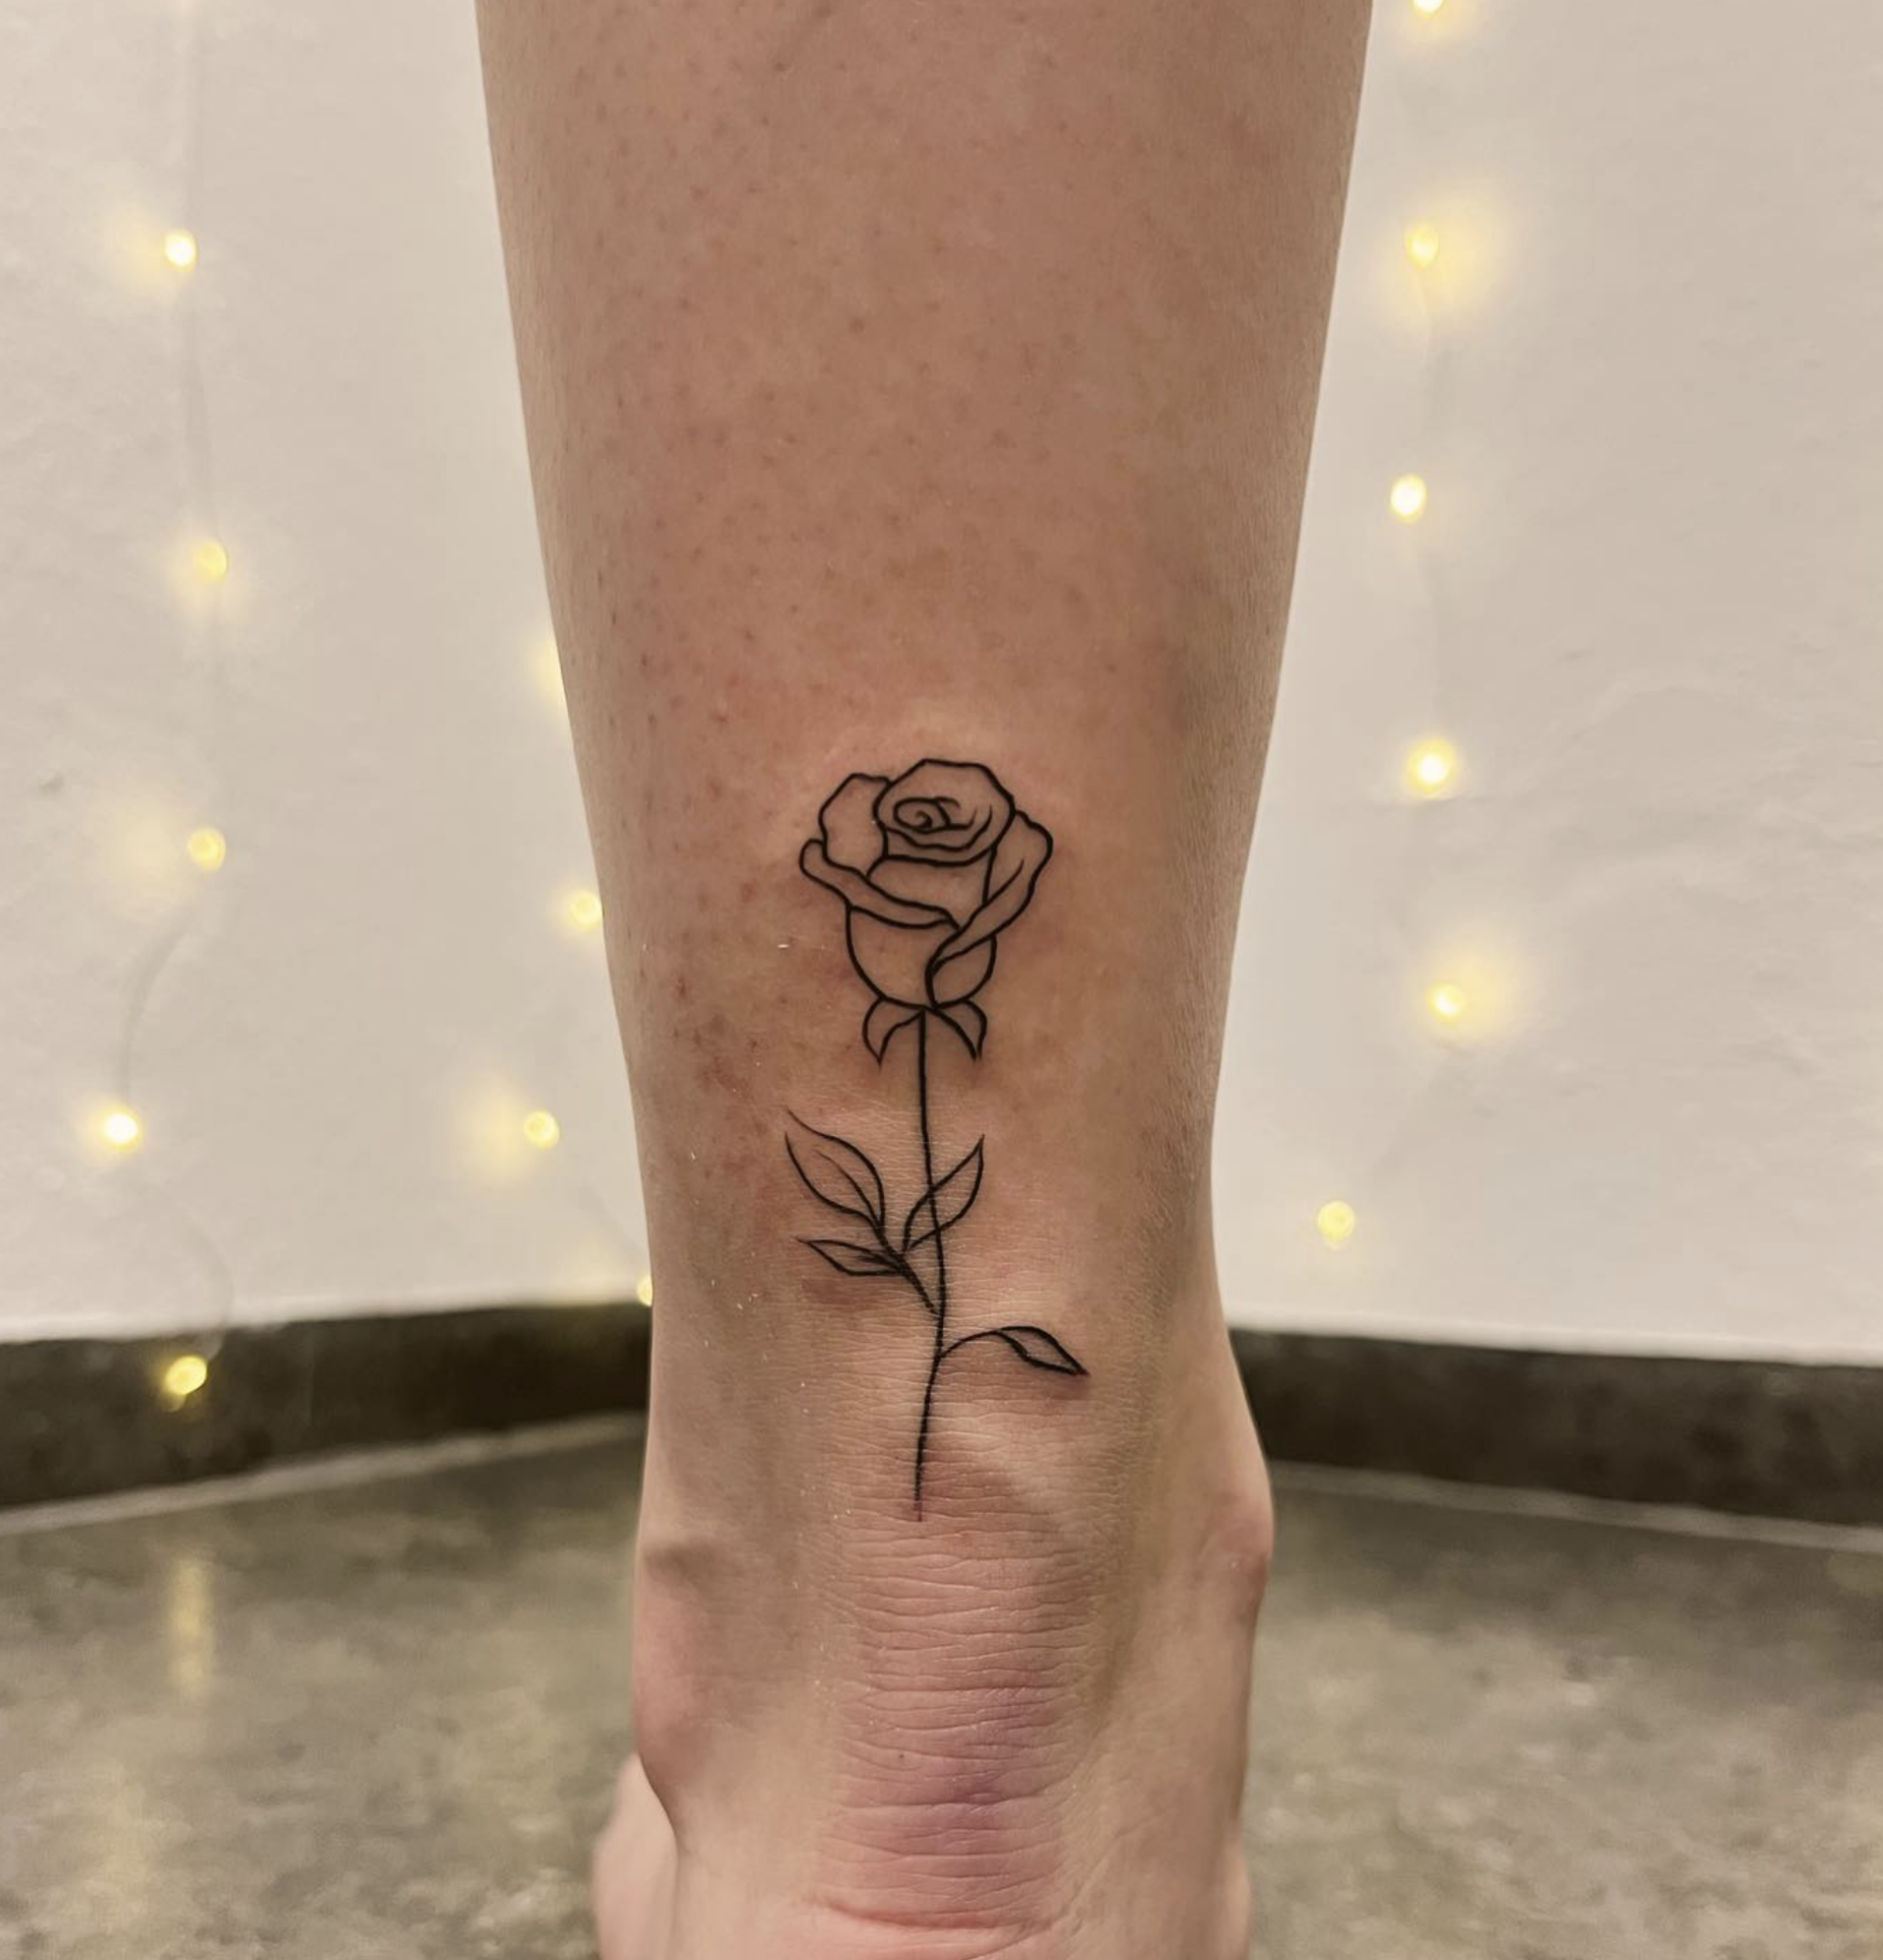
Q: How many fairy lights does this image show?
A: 15